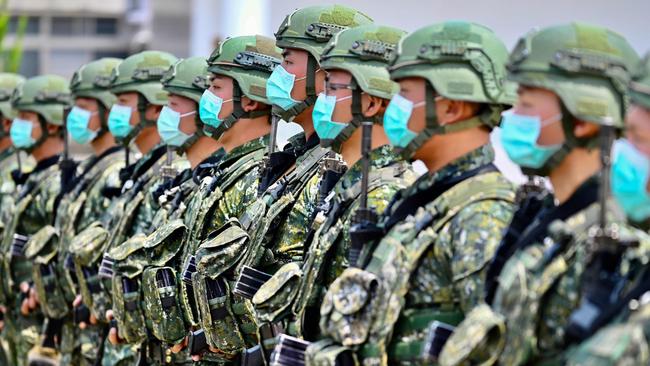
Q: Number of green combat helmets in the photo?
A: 11